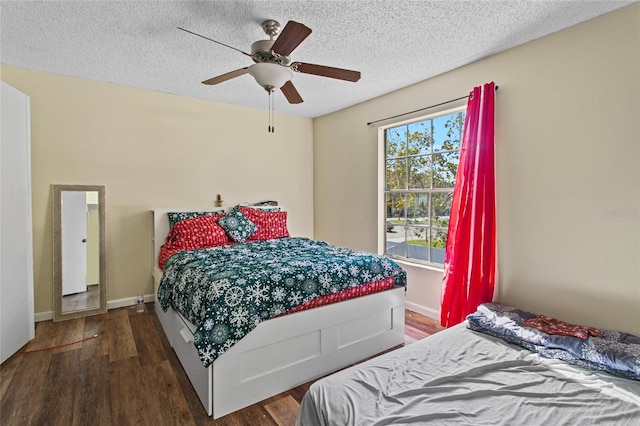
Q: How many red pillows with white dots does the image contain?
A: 2